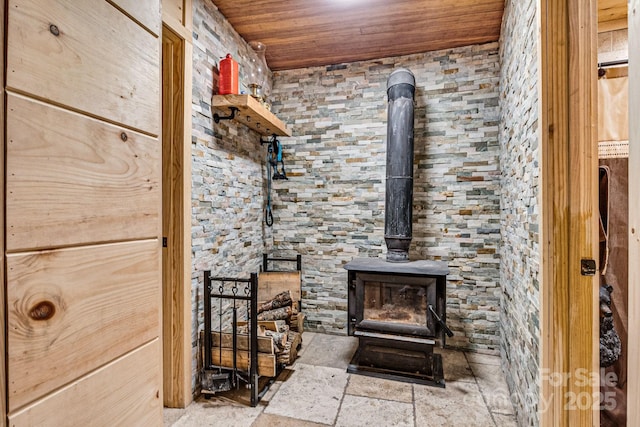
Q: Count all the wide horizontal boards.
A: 5